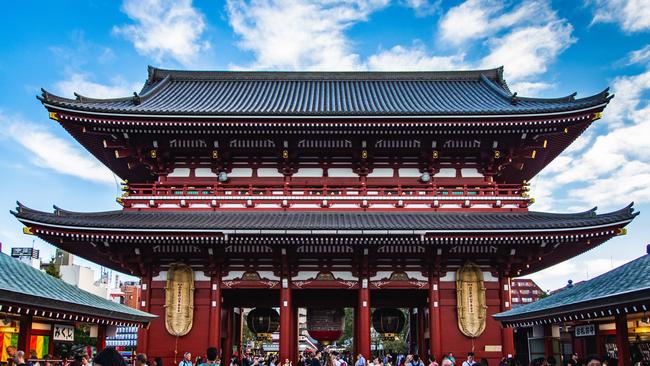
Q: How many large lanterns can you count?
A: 3